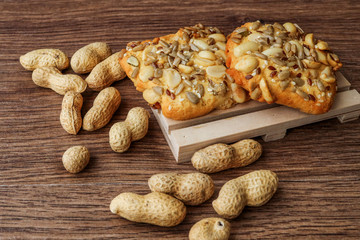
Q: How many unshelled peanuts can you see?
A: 13